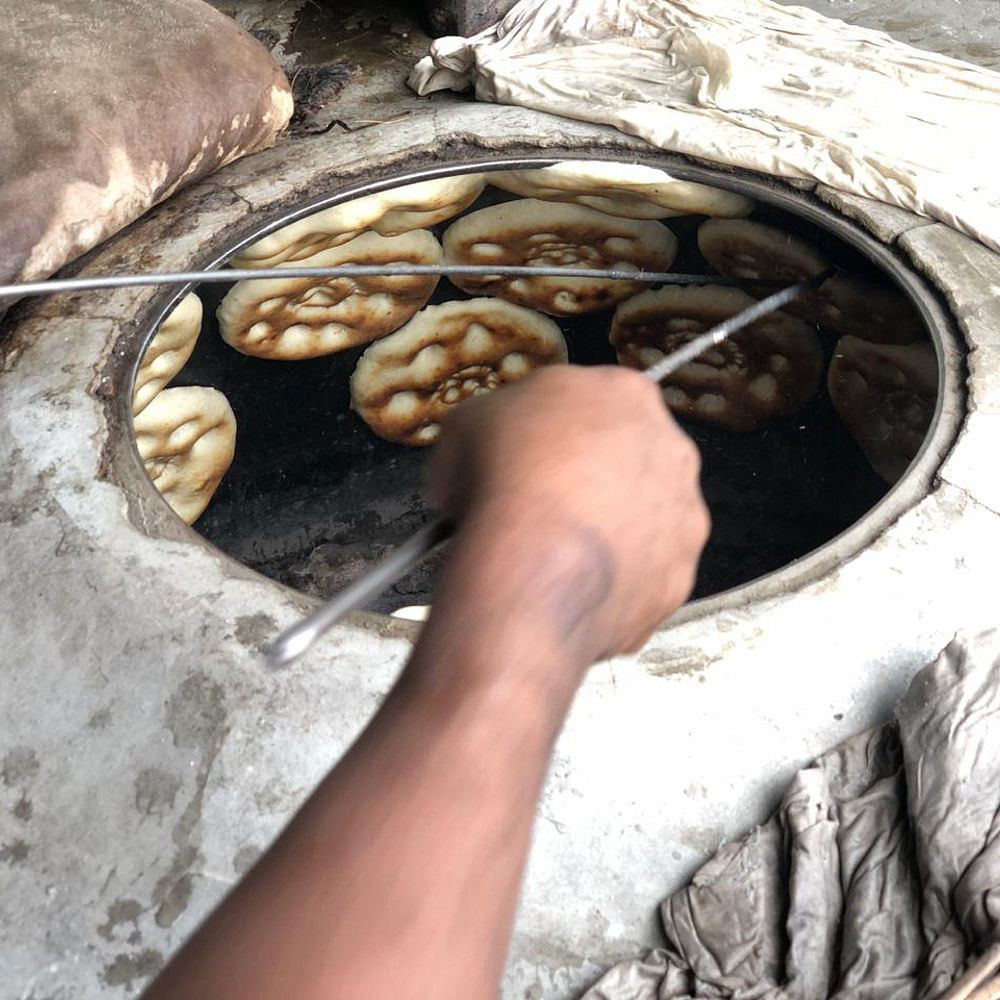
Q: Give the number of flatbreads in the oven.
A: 11